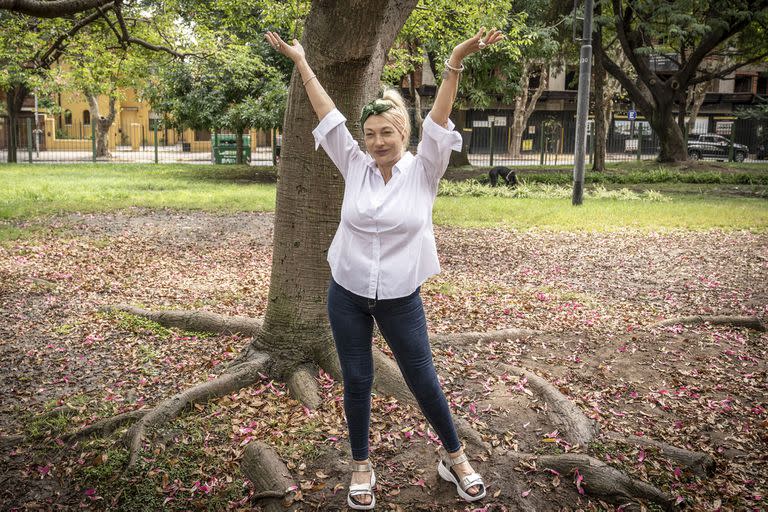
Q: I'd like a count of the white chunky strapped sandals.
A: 2